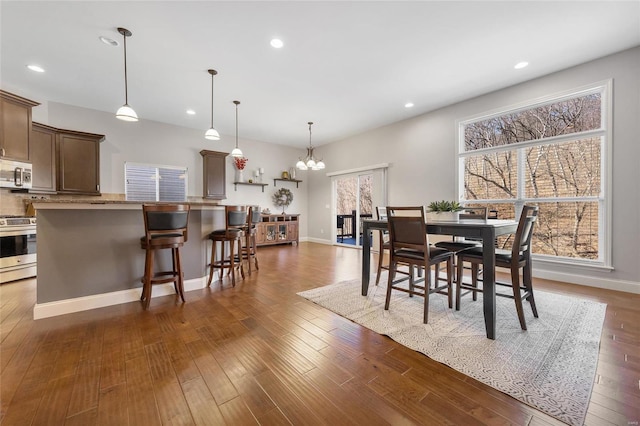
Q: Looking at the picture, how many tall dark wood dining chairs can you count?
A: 4